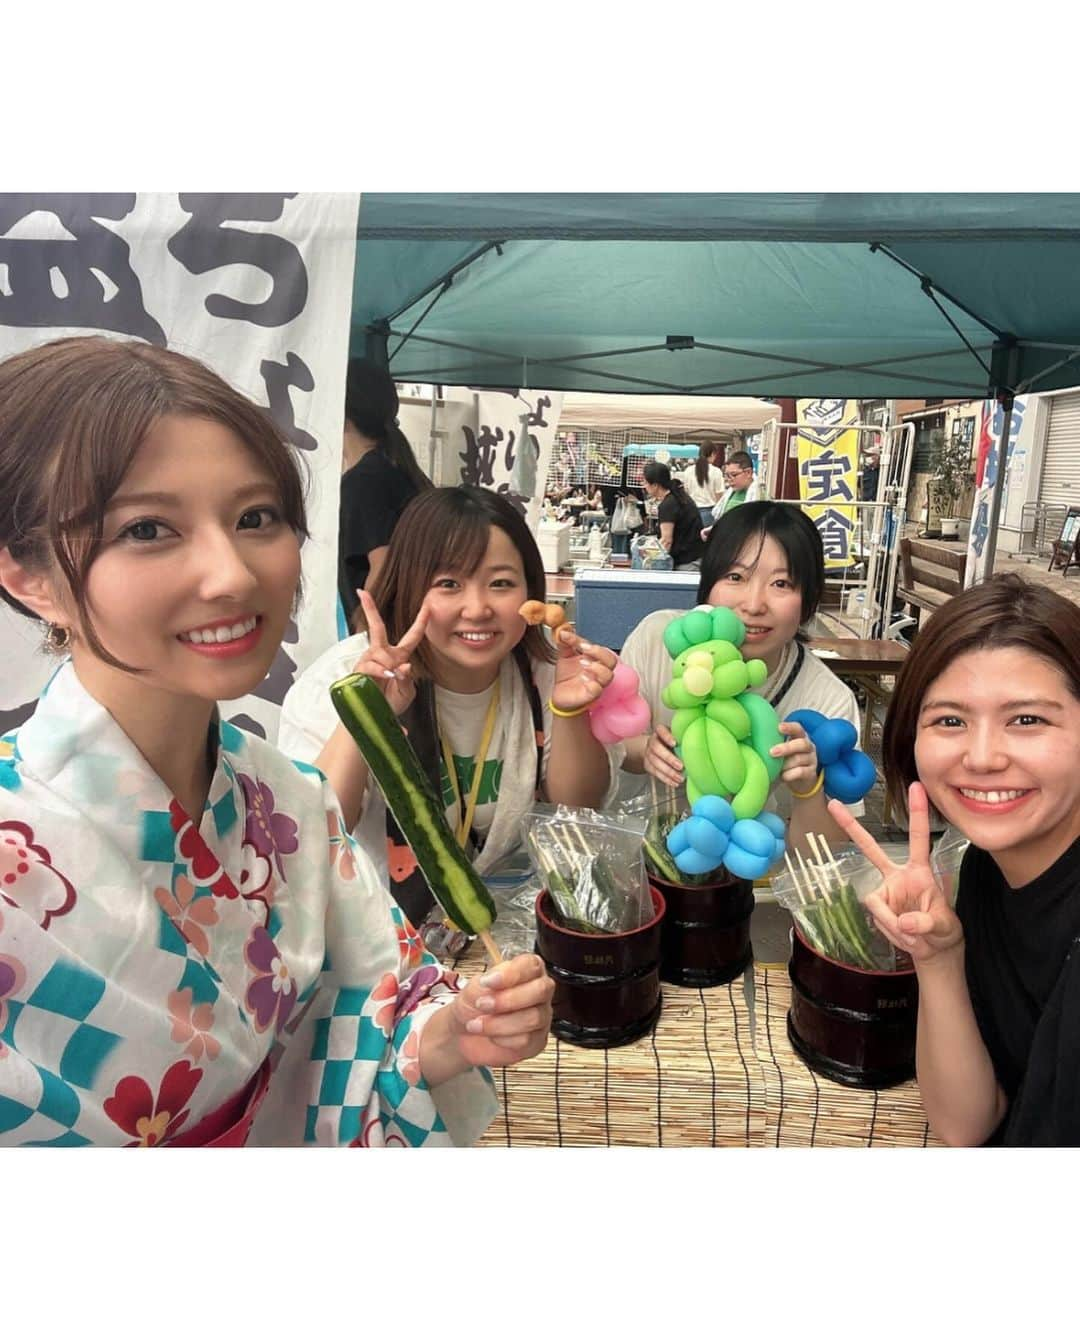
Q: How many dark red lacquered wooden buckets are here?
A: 3